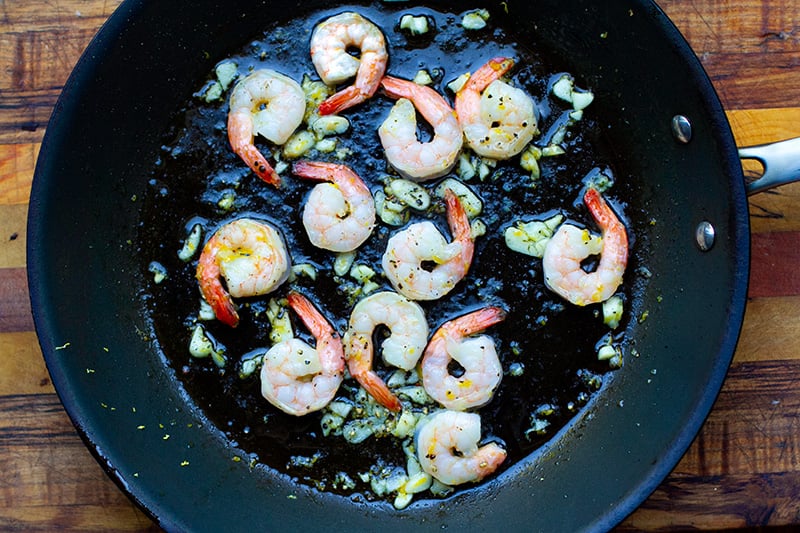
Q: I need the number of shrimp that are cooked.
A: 12